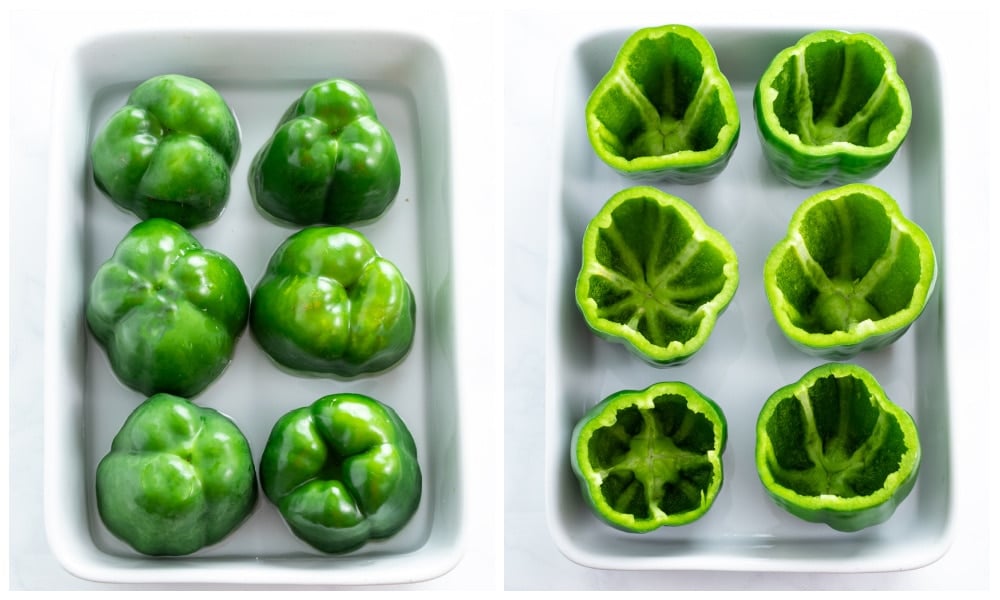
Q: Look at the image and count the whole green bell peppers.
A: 6